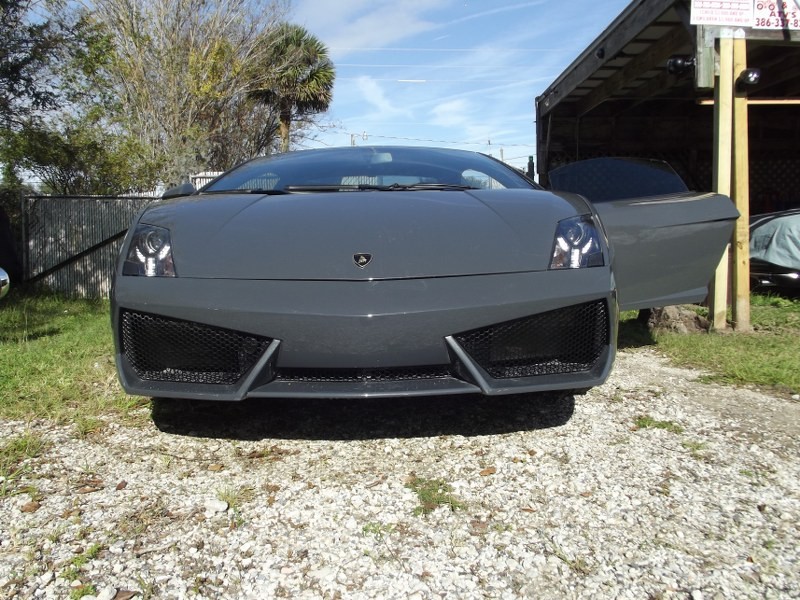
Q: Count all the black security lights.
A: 2